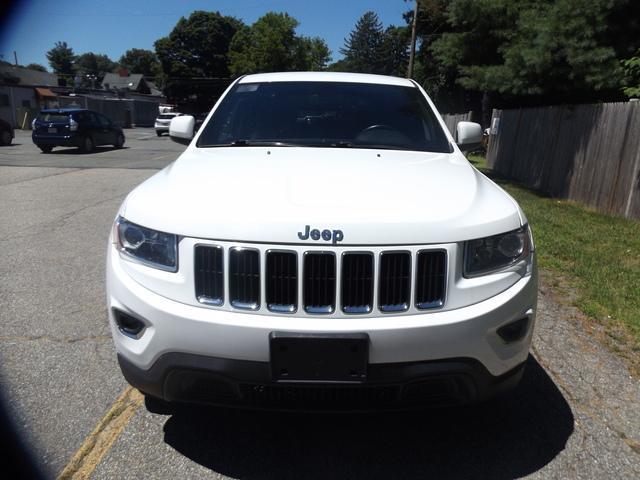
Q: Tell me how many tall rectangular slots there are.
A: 7